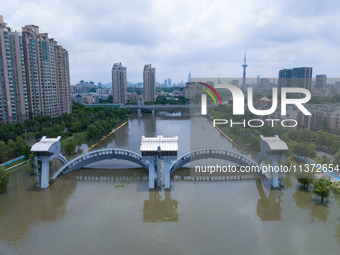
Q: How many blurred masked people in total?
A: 0